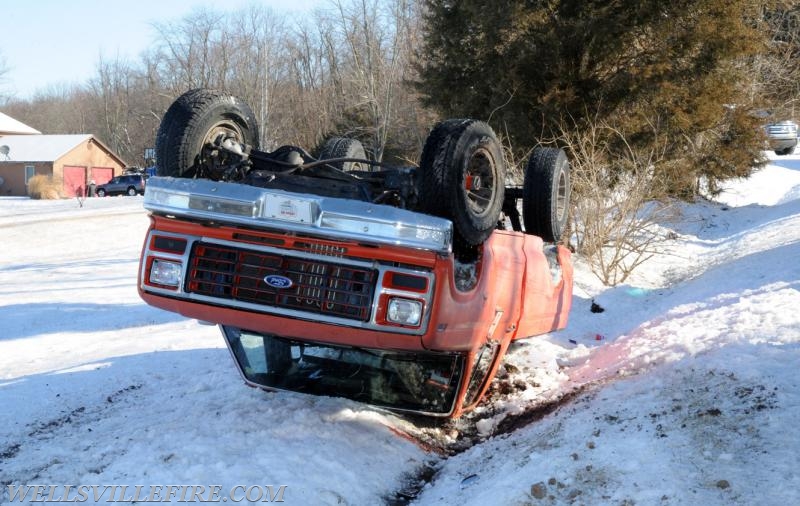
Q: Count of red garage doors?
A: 2